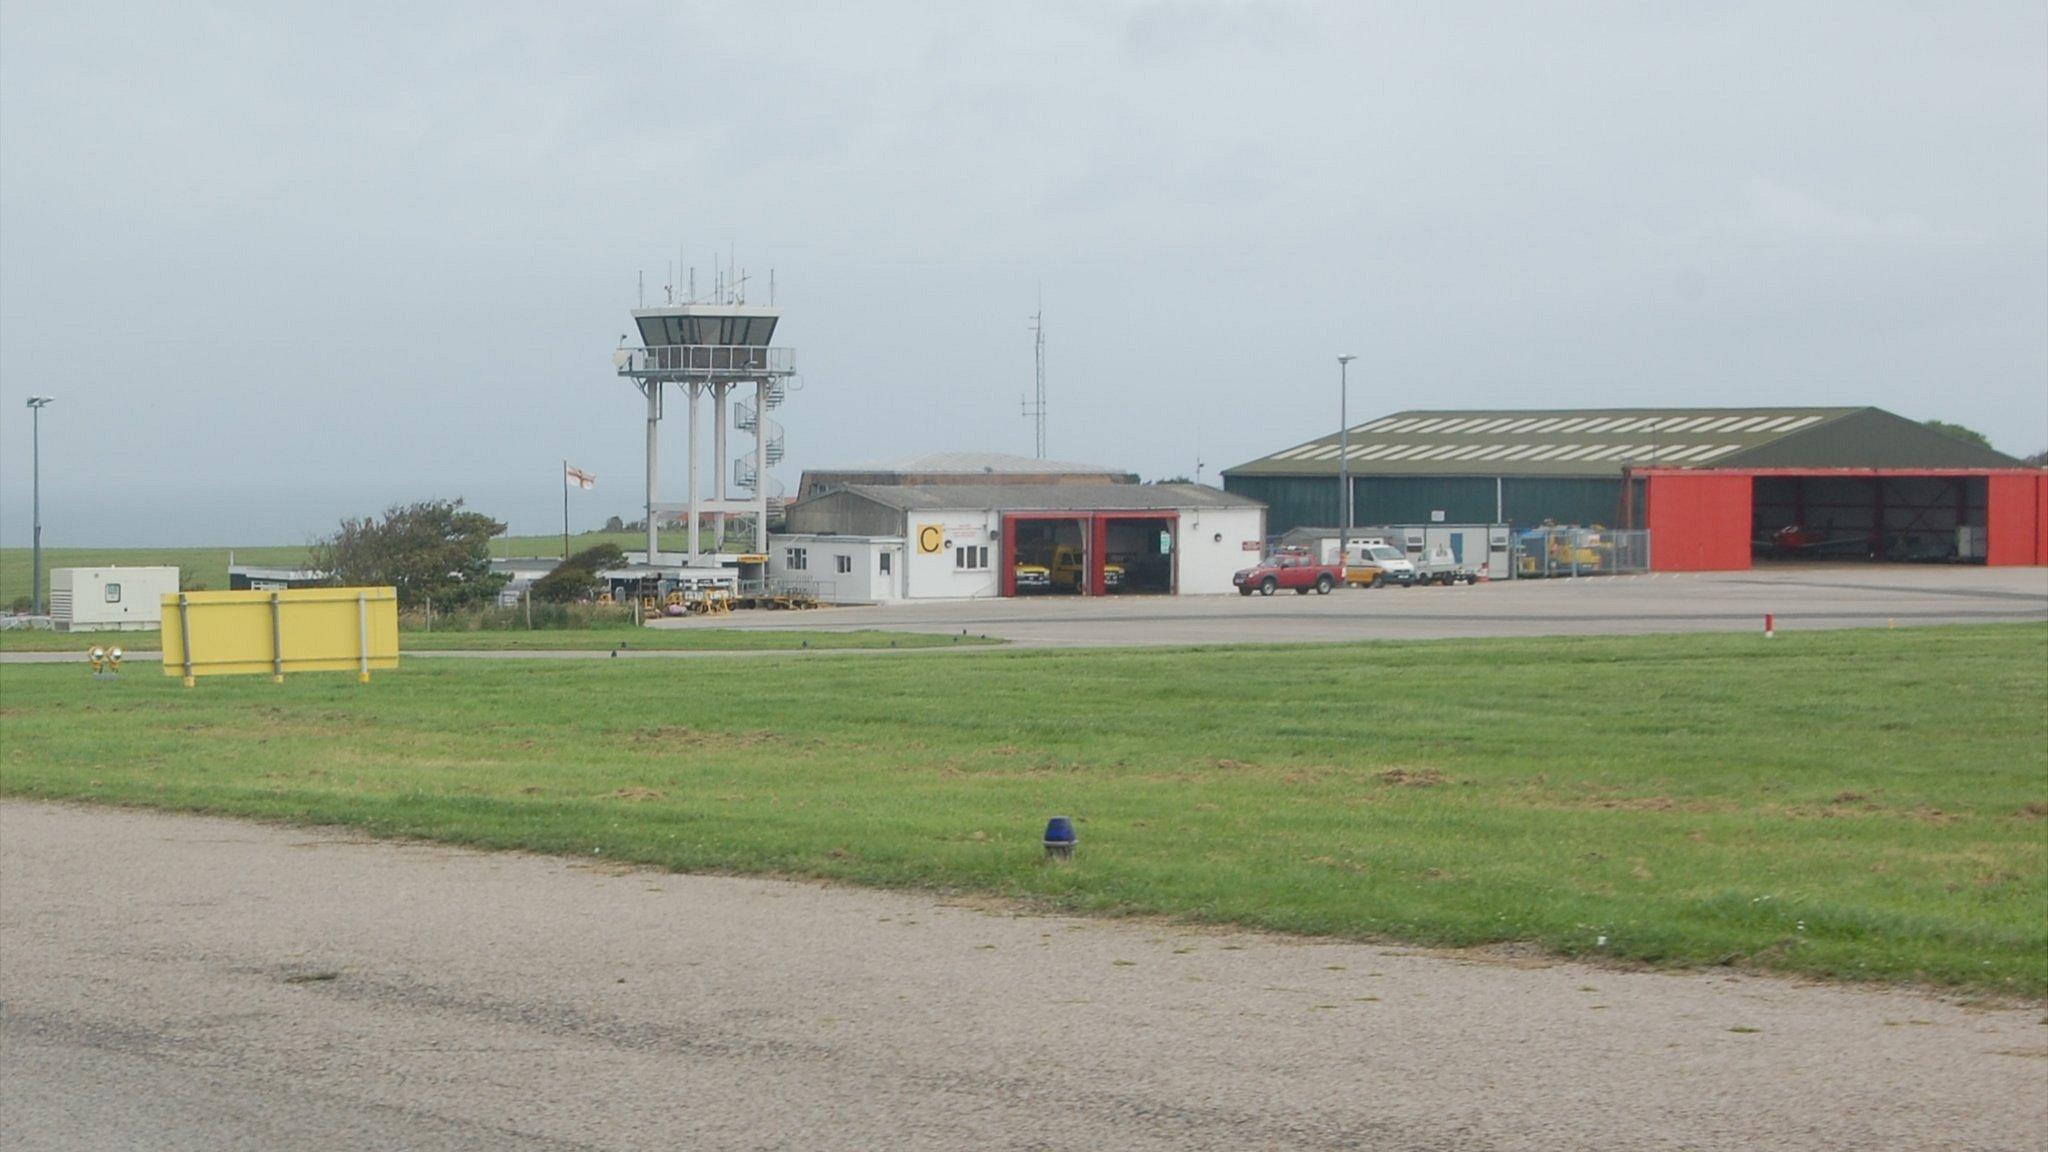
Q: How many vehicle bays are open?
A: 2